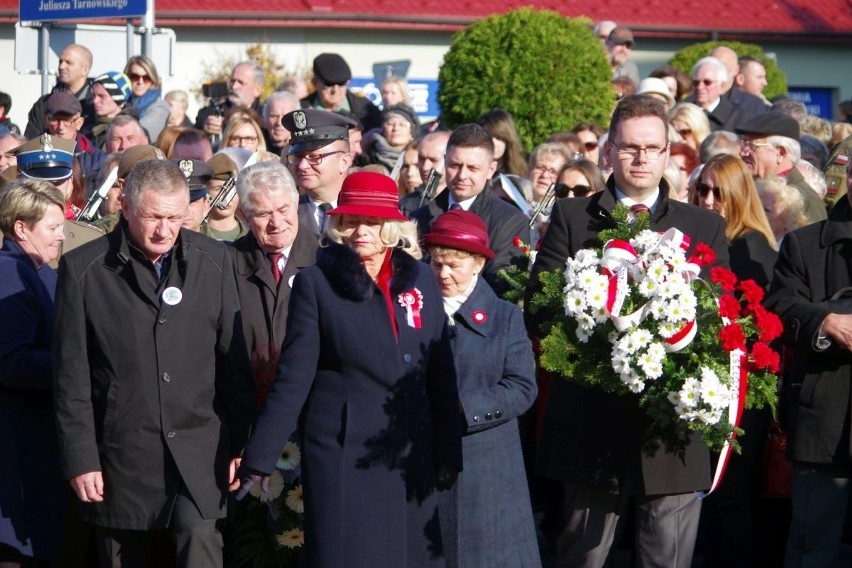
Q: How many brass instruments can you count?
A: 0